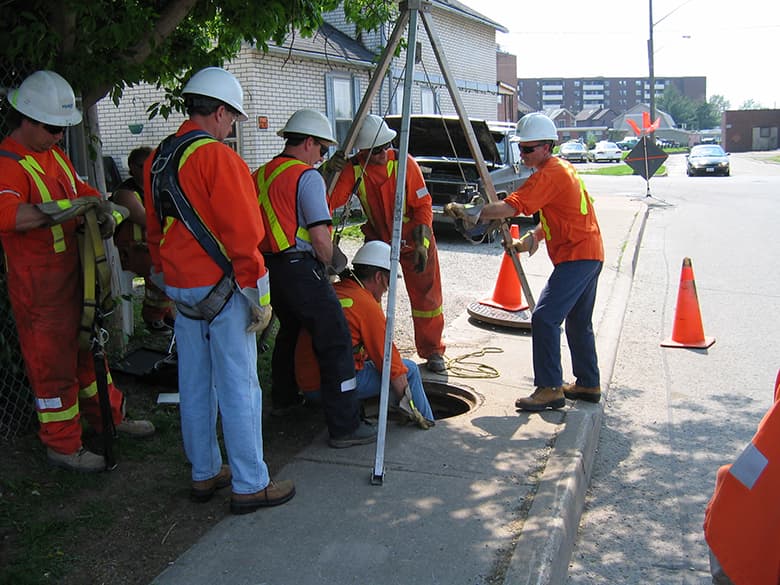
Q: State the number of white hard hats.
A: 6